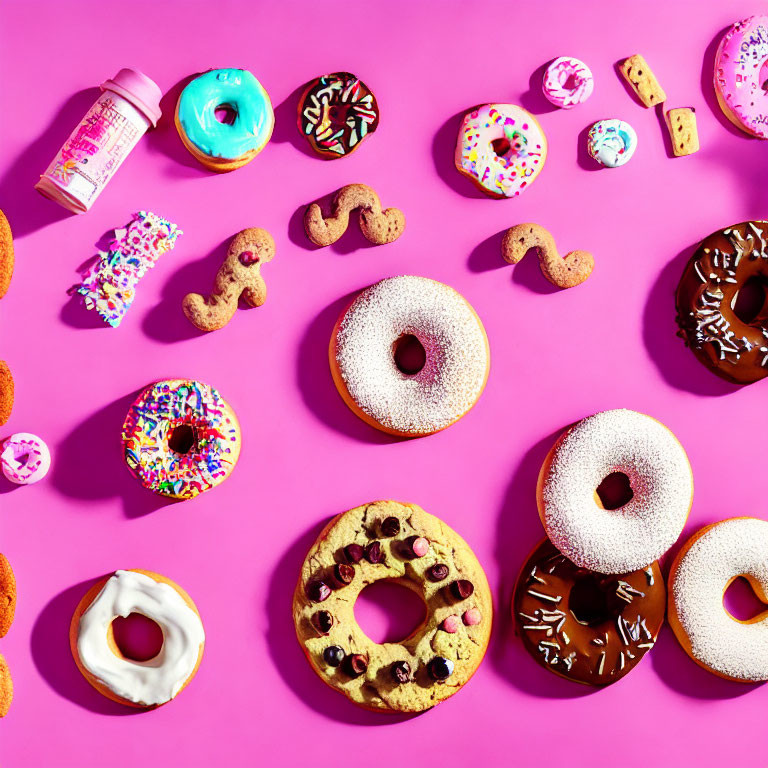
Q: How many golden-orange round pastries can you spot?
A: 4